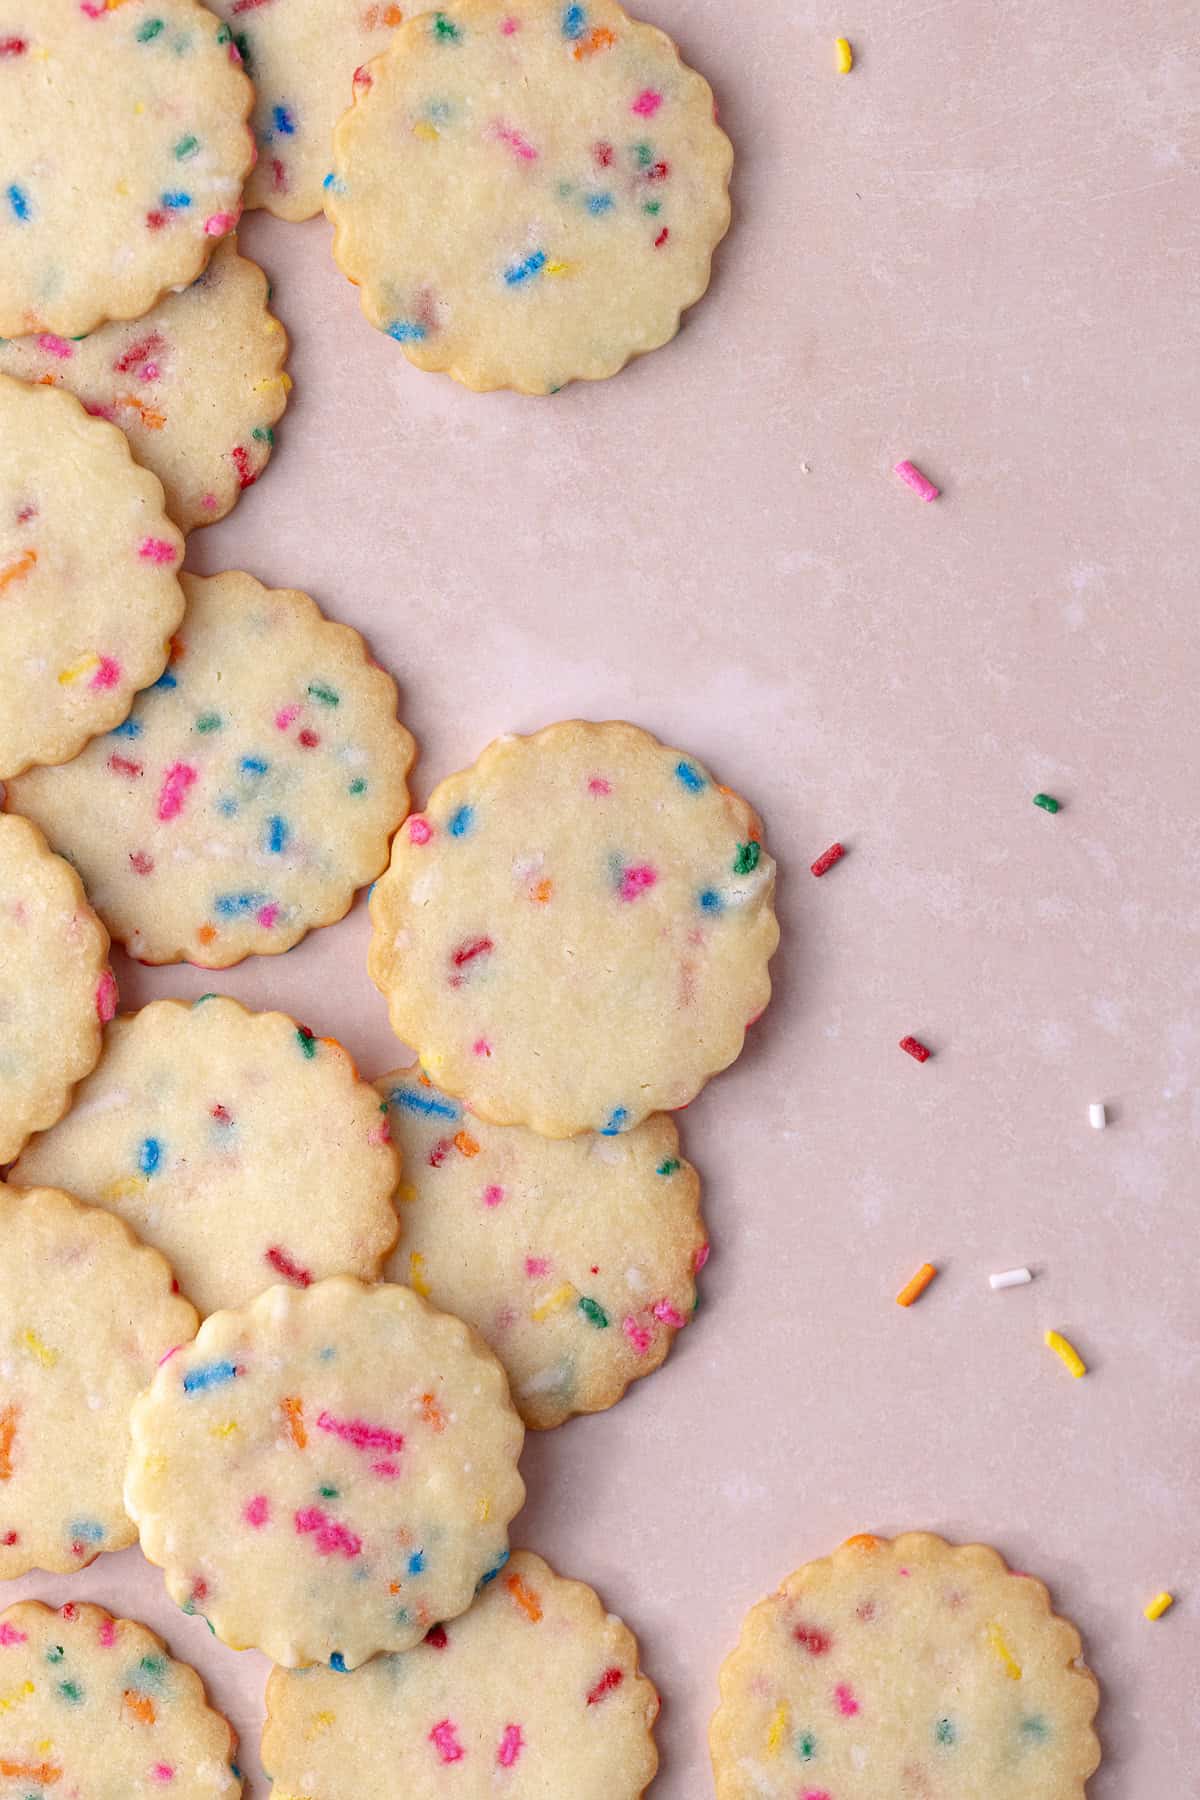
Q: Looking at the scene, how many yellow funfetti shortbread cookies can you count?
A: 15